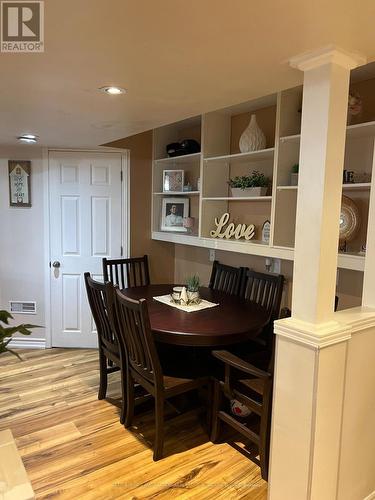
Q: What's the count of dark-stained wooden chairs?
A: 6